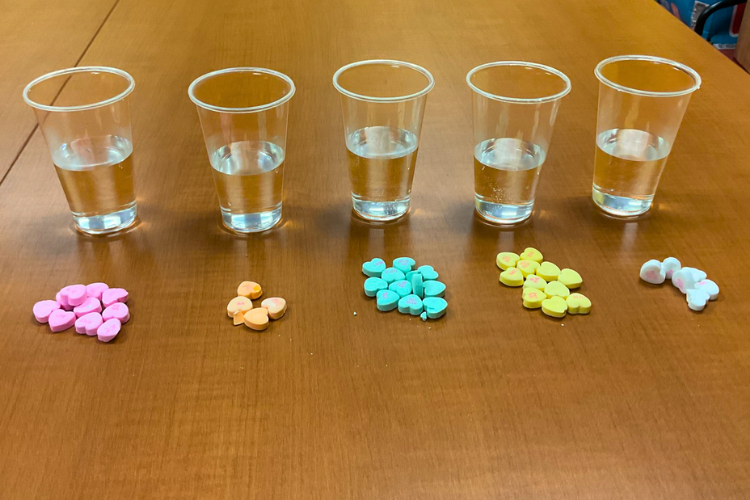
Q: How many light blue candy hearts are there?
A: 12